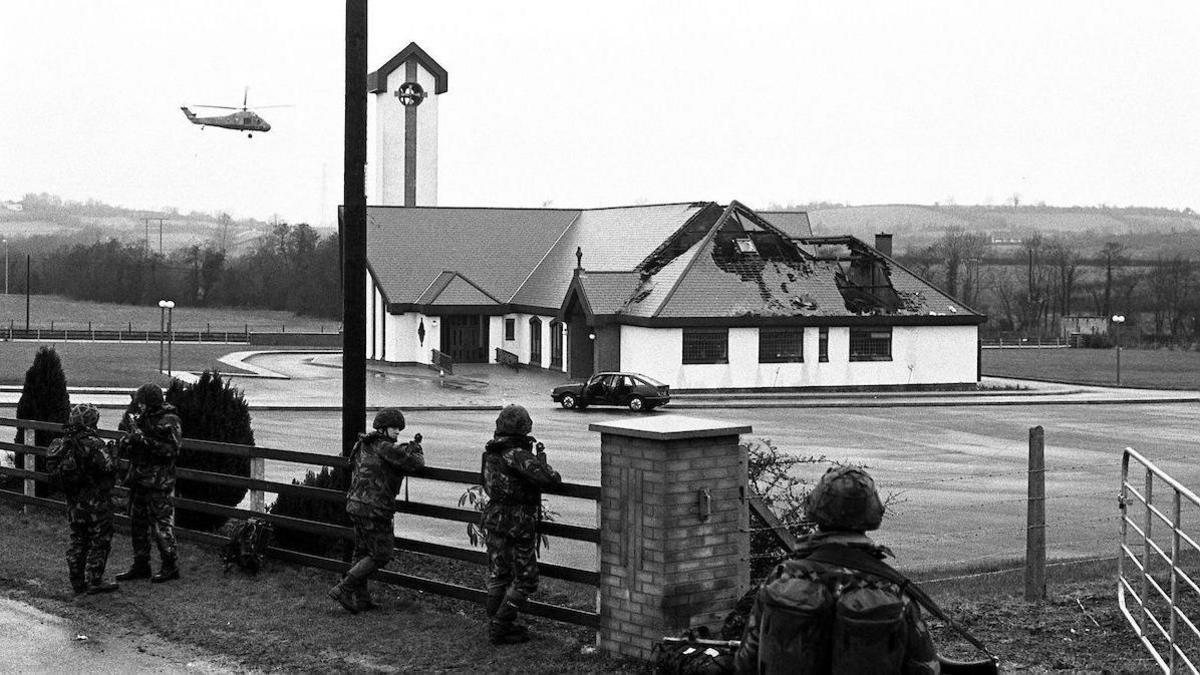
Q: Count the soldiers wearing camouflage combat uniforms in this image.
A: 5